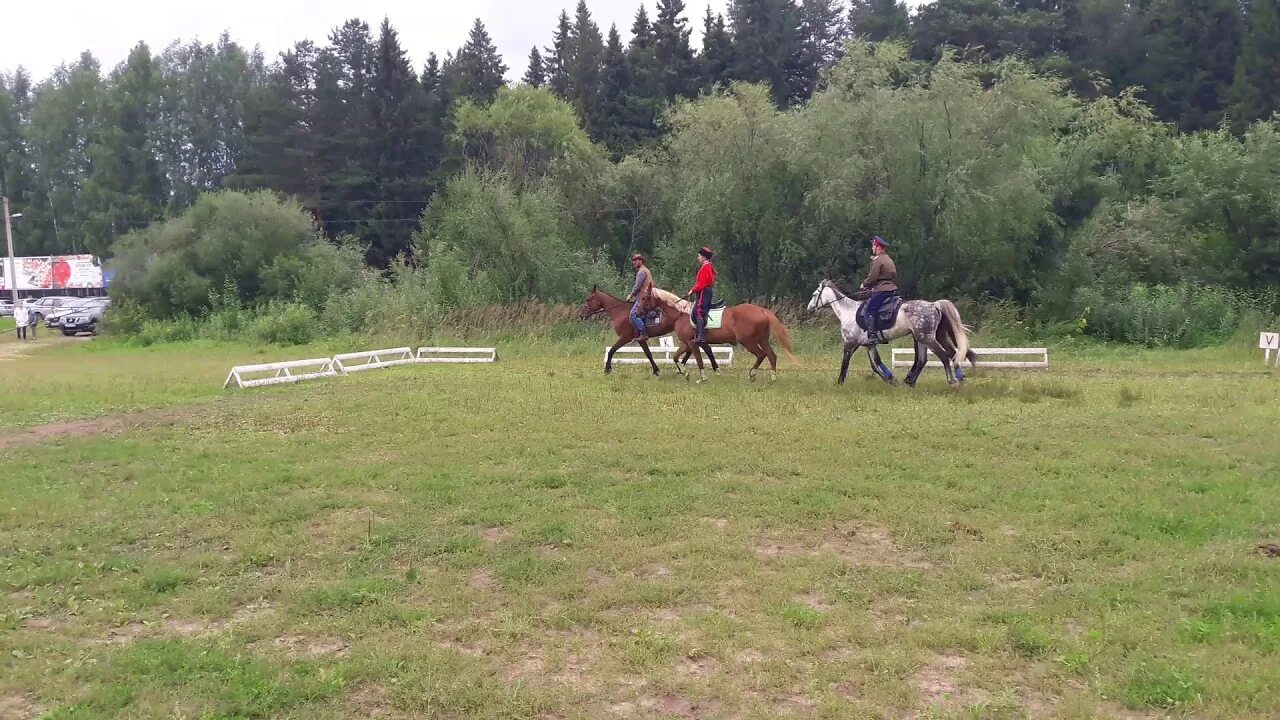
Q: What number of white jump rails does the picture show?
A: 5